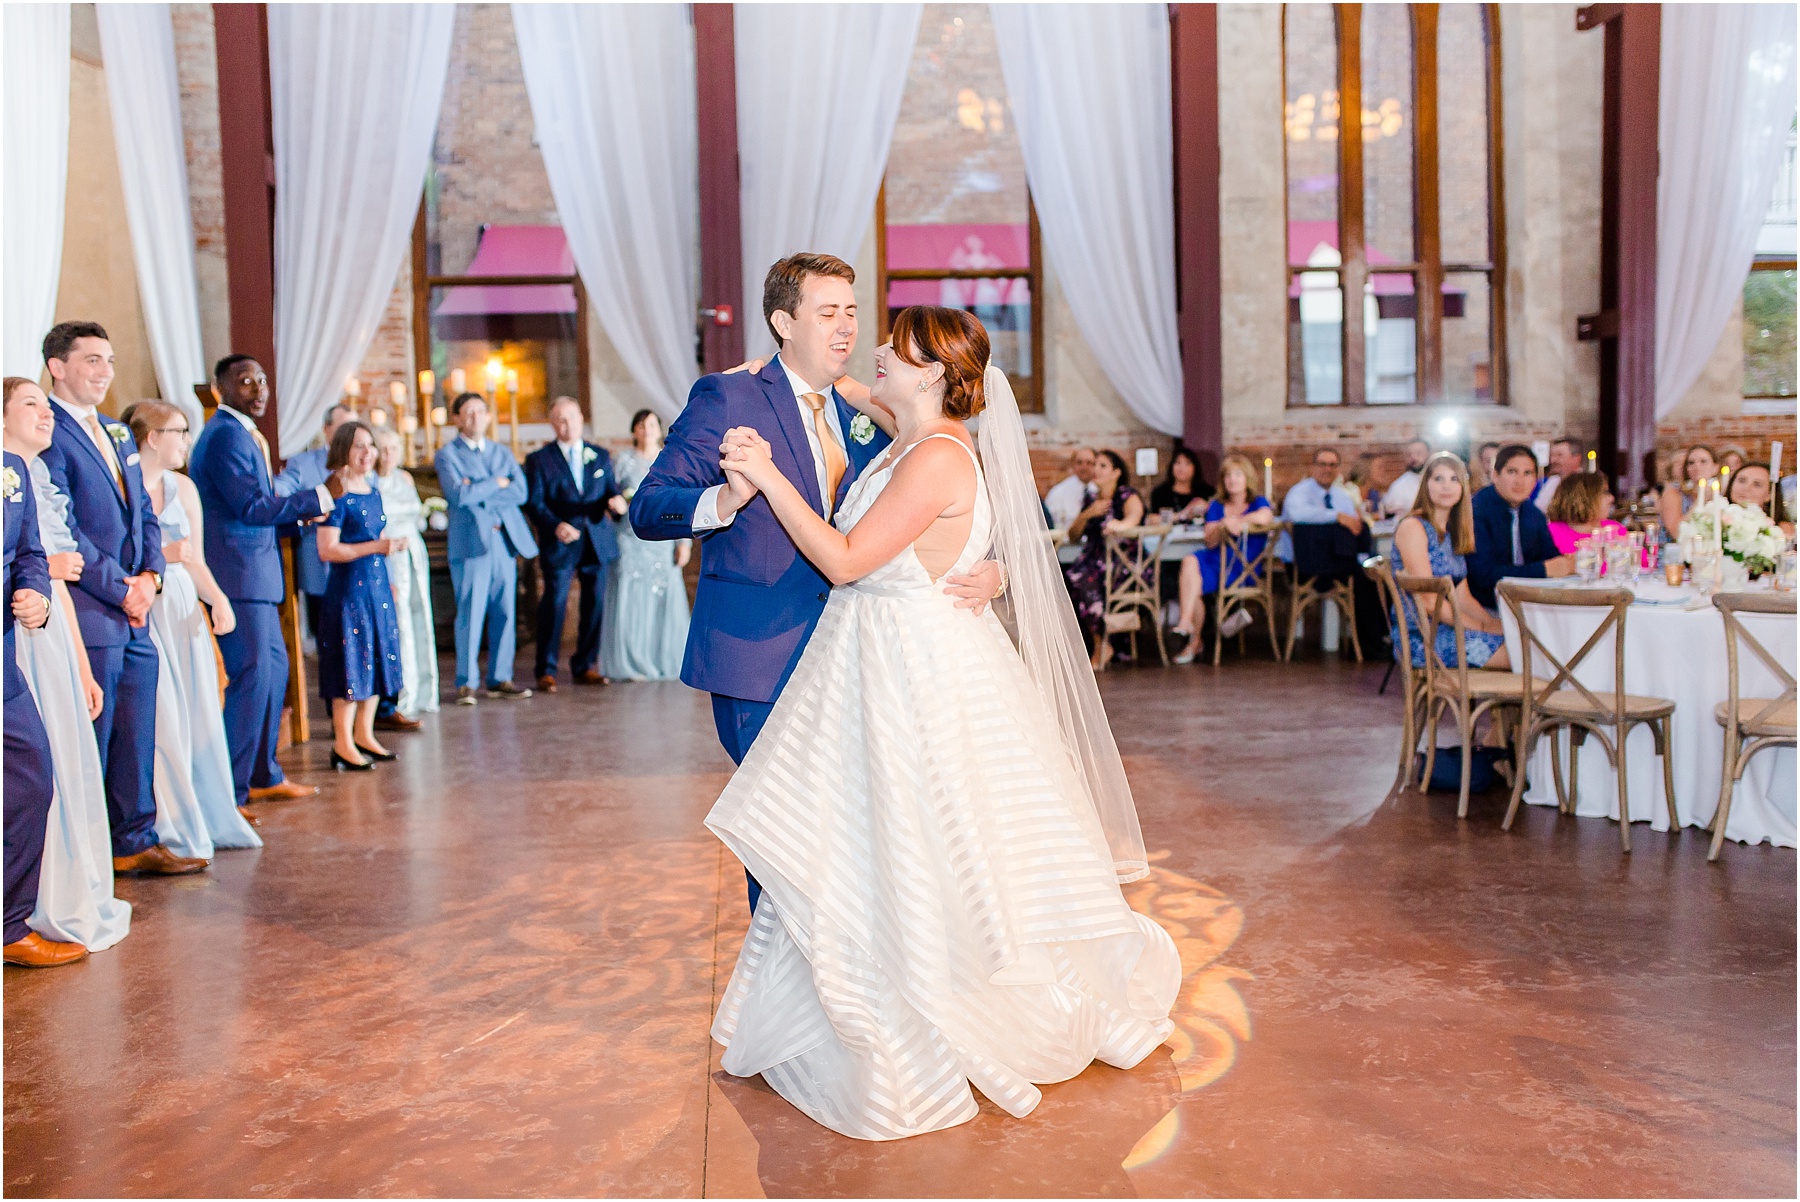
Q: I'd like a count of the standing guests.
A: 11